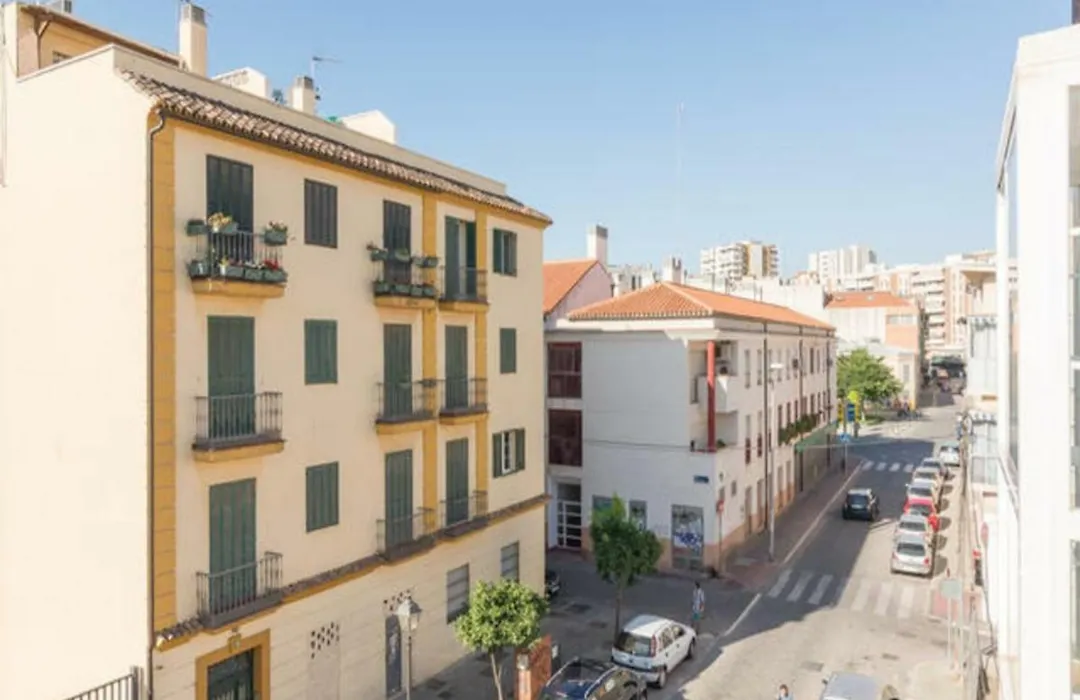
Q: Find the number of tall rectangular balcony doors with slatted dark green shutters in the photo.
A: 9